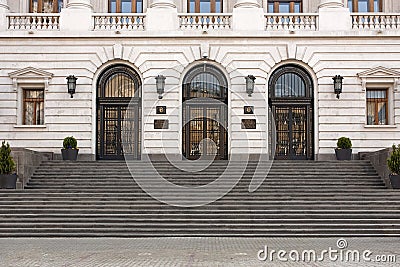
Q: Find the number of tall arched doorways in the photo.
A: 3